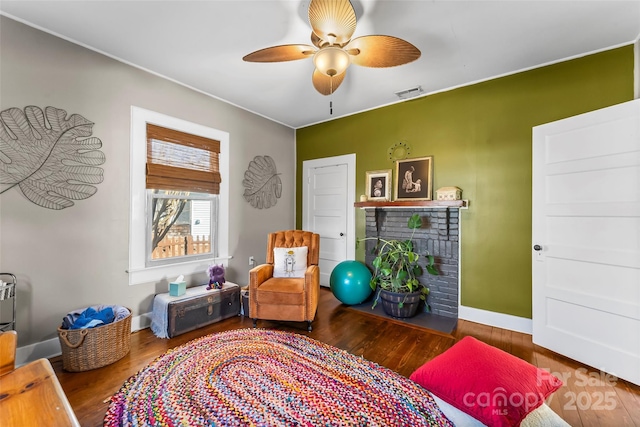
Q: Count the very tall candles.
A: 0